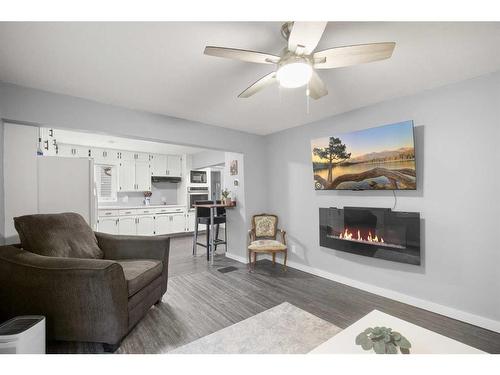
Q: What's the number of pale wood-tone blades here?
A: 5